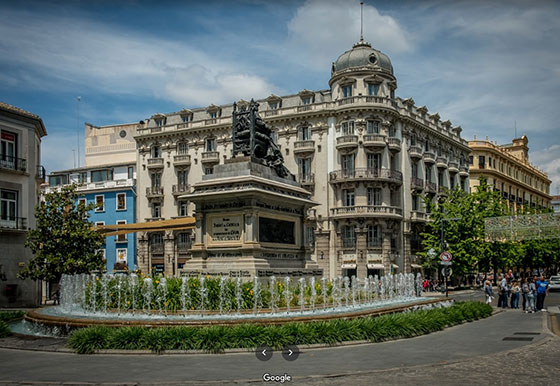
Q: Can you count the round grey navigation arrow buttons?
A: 2